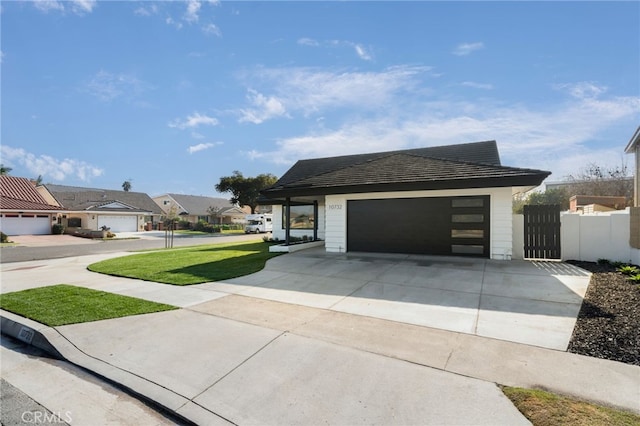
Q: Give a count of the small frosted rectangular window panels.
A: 4